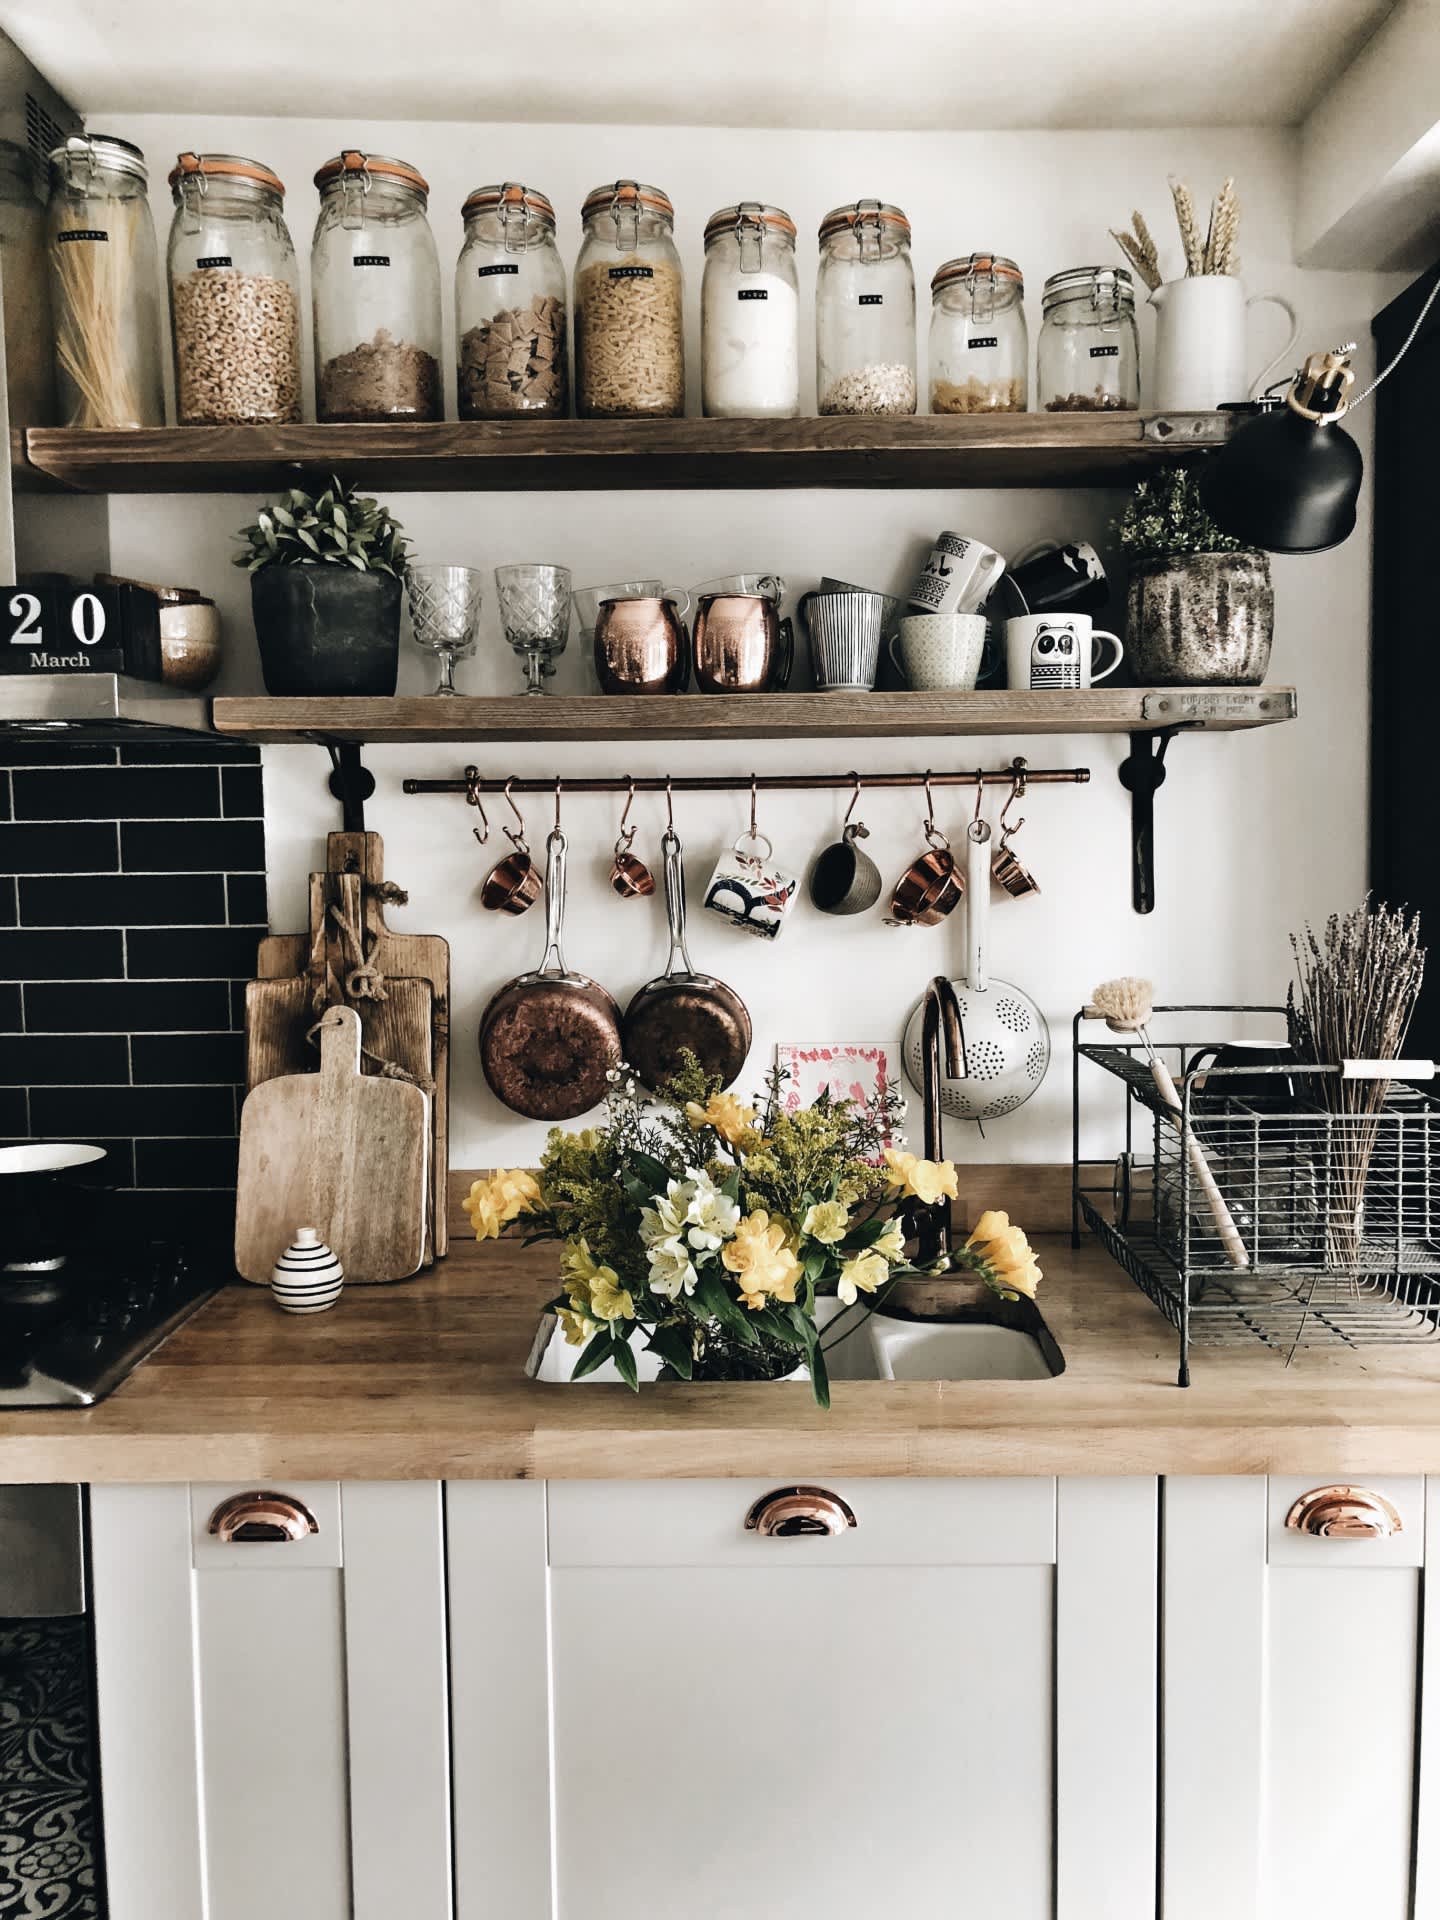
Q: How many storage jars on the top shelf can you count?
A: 9